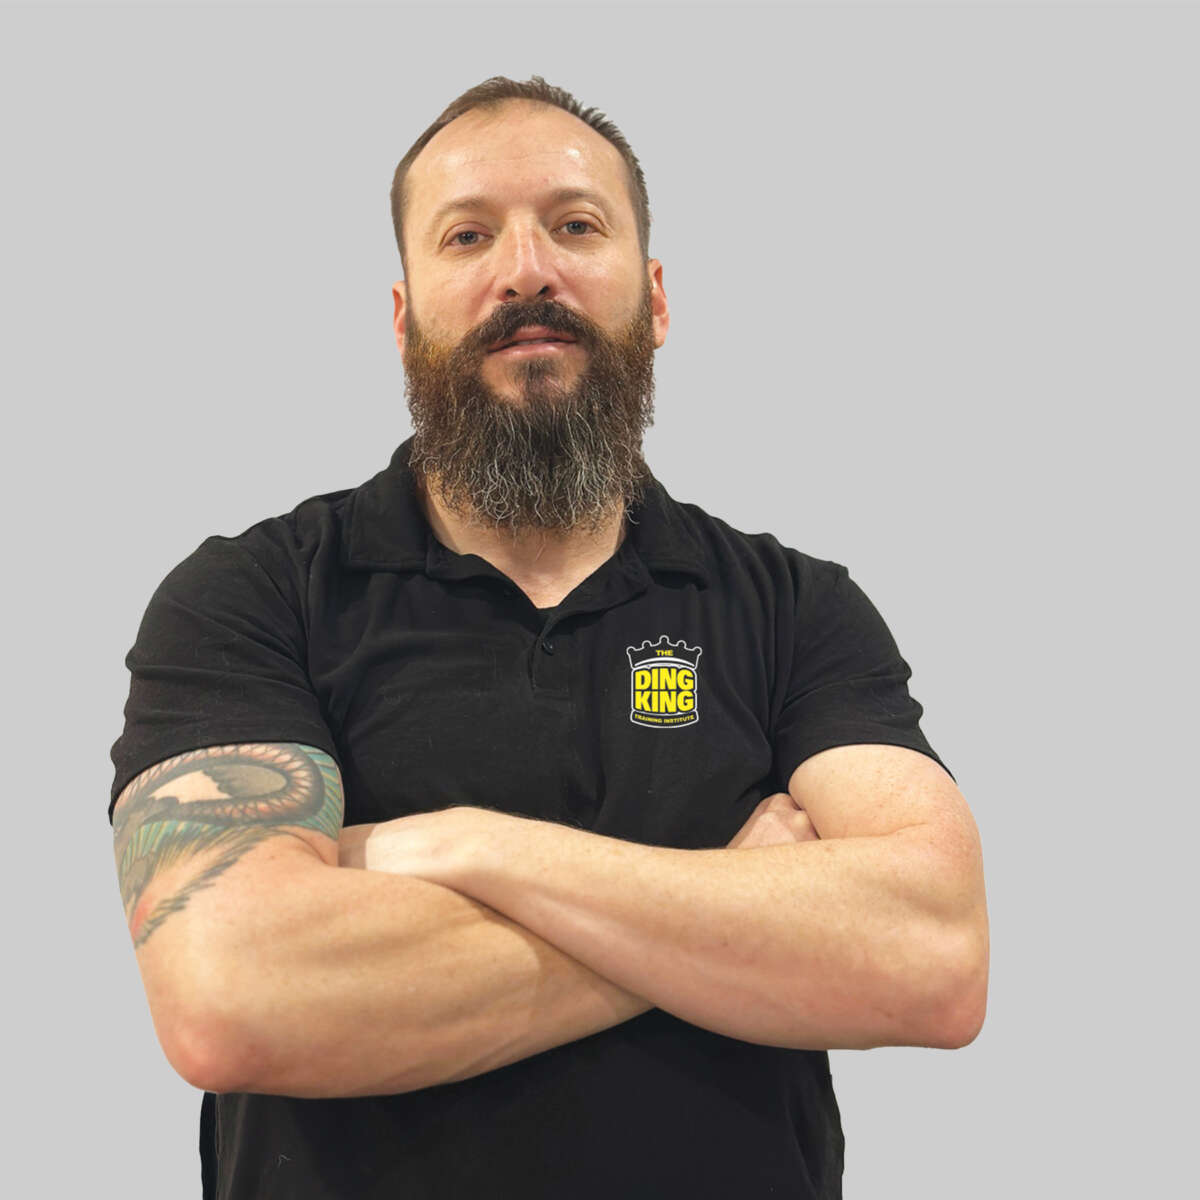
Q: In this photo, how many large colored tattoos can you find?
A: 1